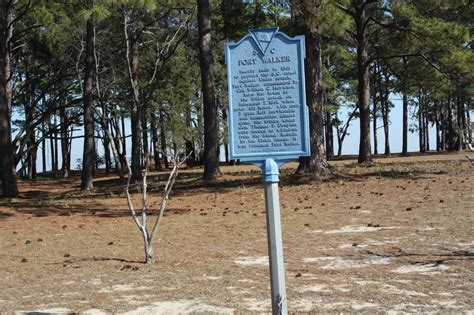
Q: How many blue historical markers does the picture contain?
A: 1